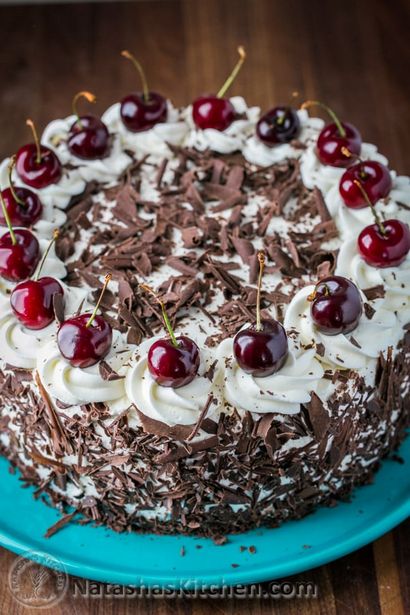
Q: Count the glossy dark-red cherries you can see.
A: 15